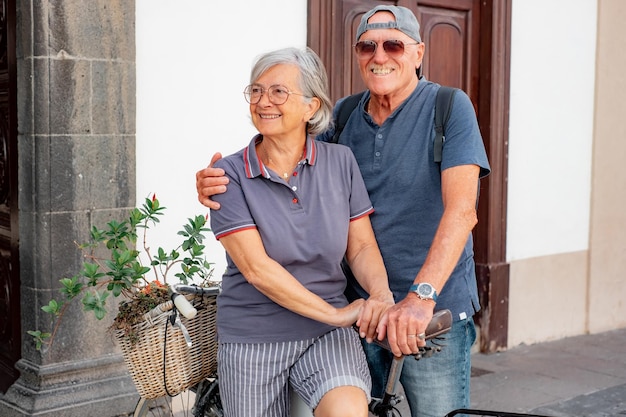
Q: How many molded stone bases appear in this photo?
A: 1